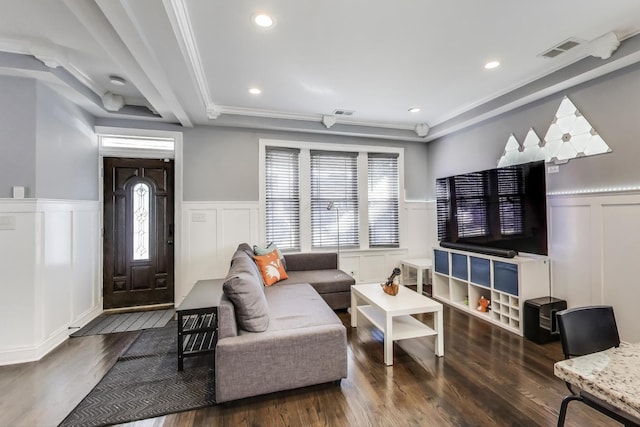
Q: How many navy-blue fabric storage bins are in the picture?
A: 4